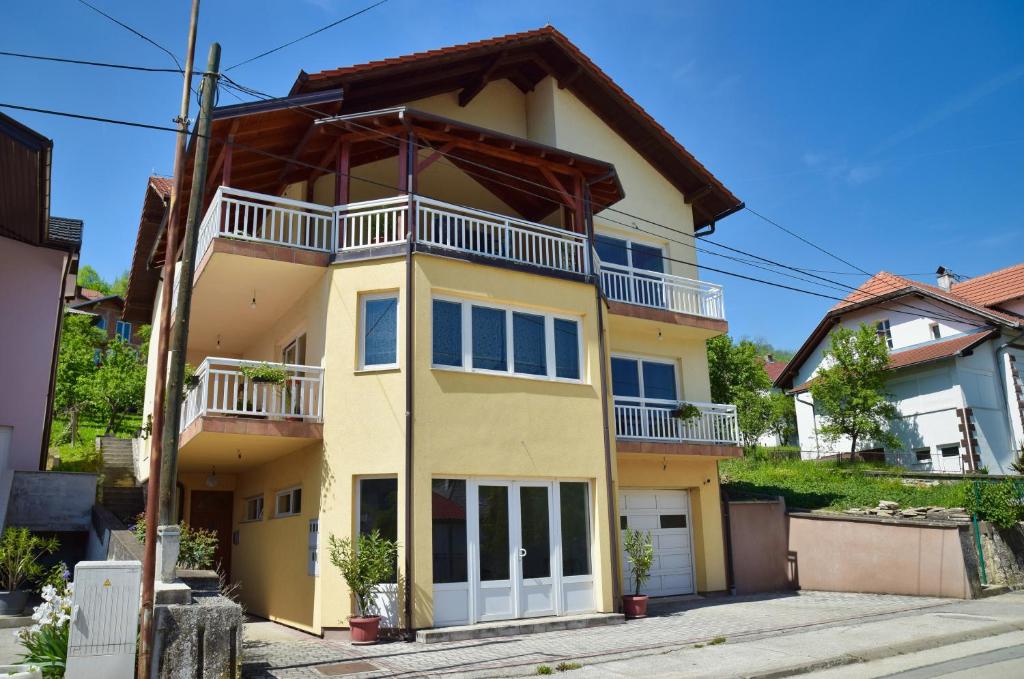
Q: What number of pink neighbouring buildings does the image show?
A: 1